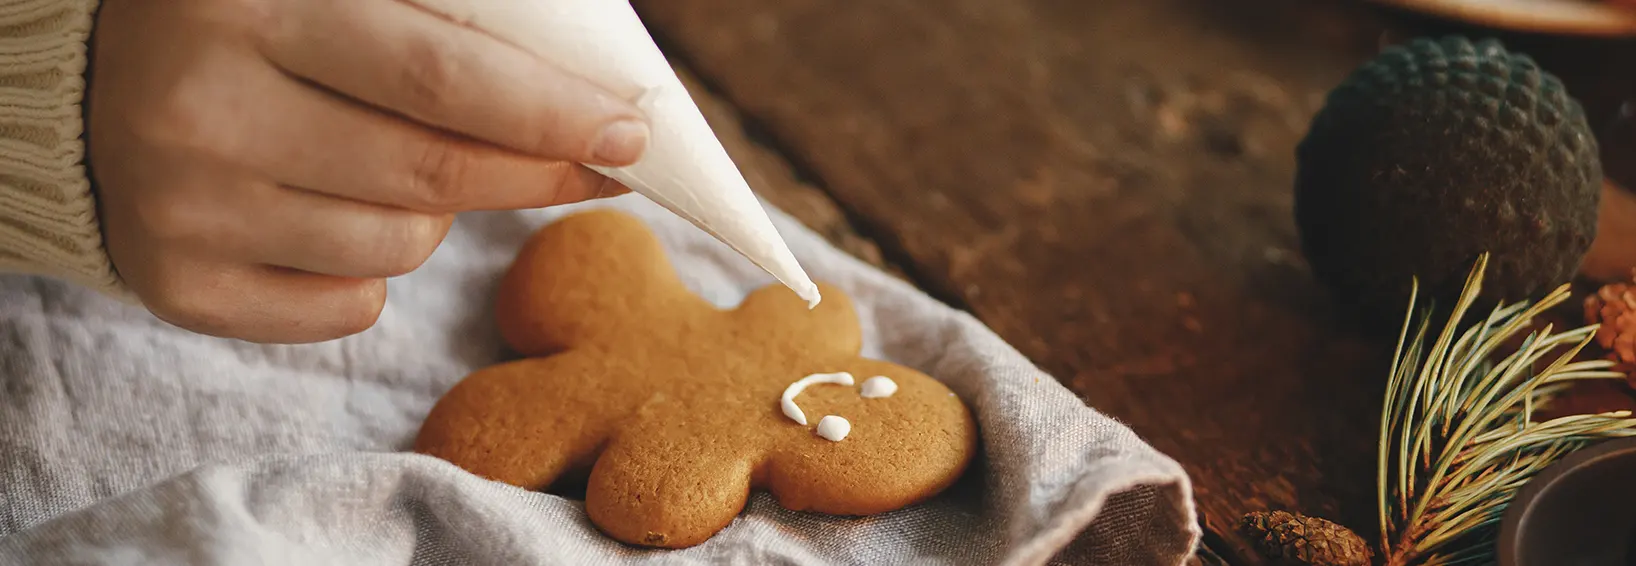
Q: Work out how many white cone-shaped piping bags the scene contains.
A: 1